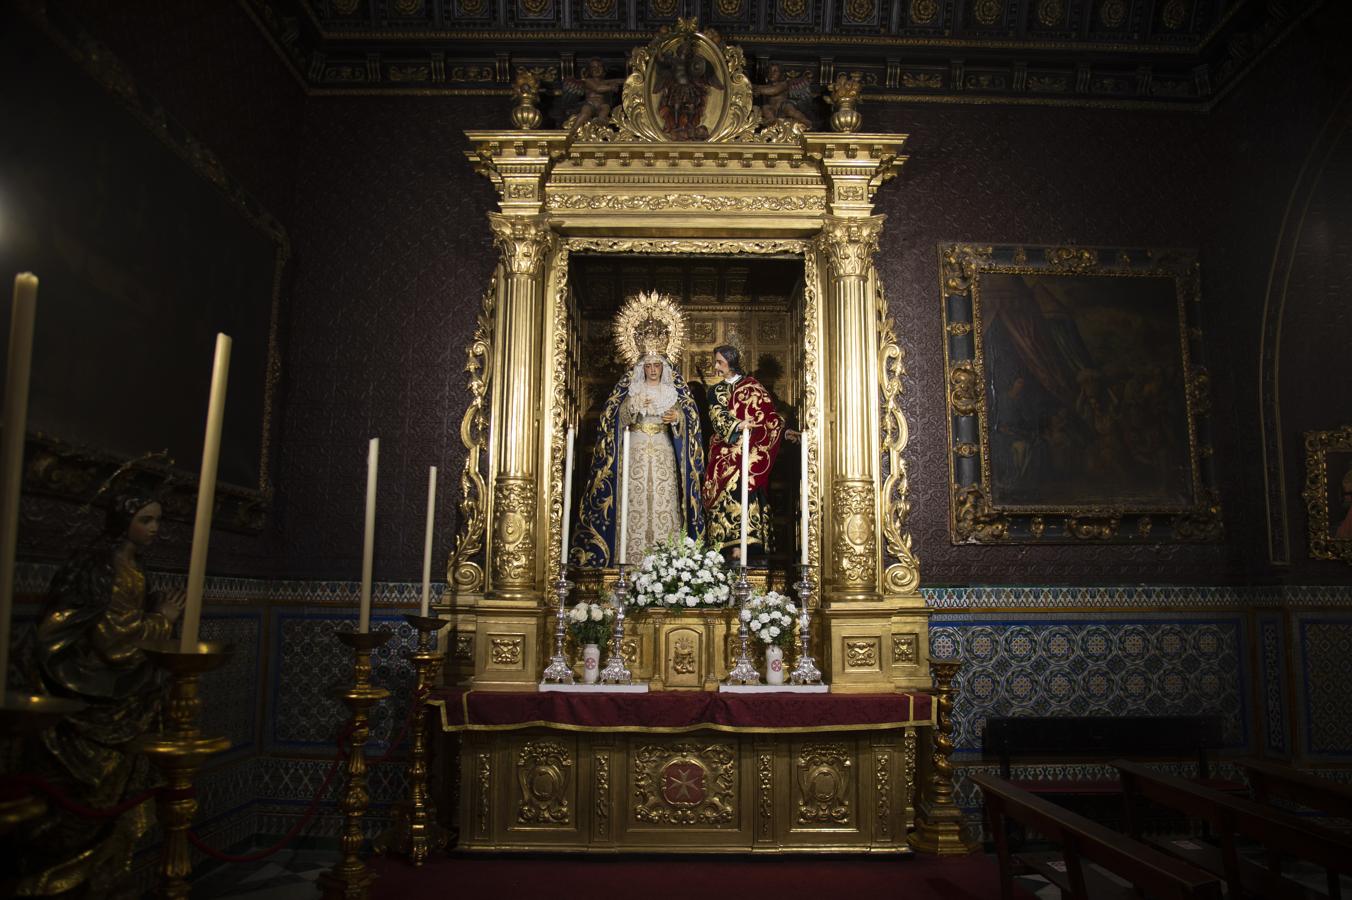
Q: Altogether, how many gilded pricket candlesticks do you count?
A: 4